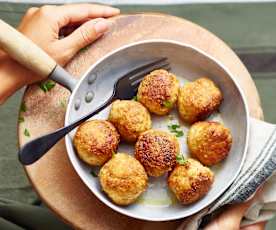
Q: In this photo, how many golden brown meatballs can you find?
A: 8